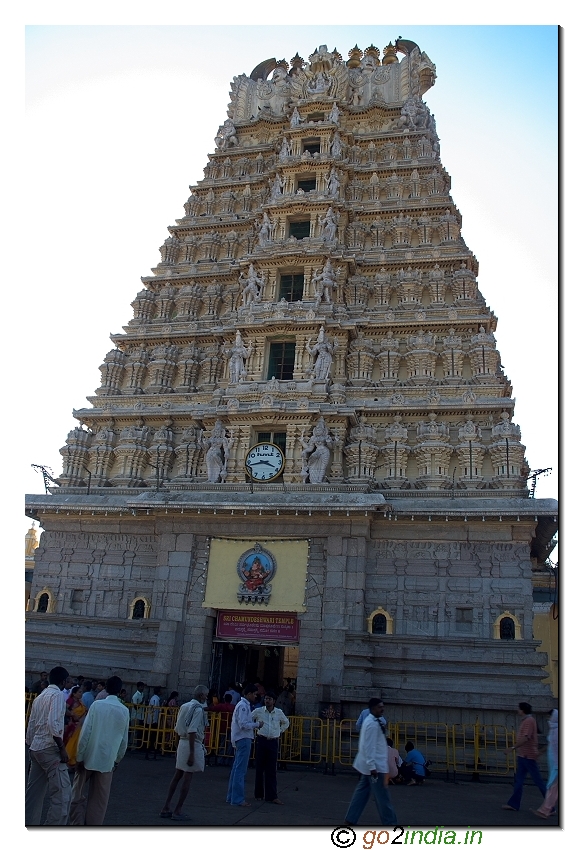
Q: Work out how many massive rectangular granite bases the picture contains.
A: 1